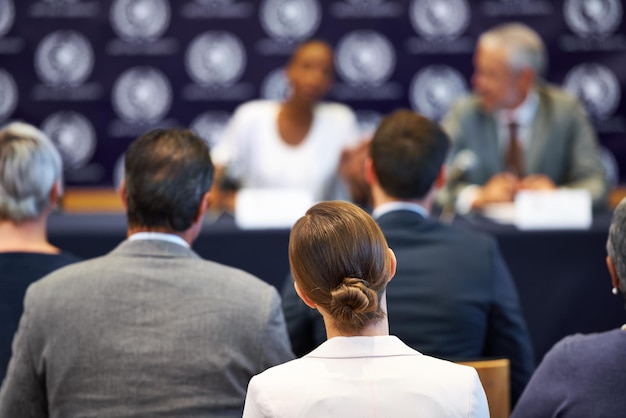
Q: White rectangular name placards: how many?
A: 2